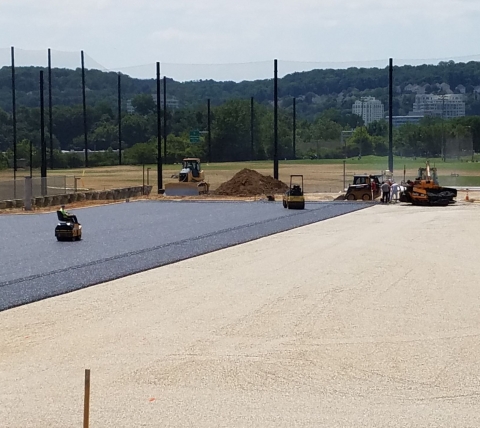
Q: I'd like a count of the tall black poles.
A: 12